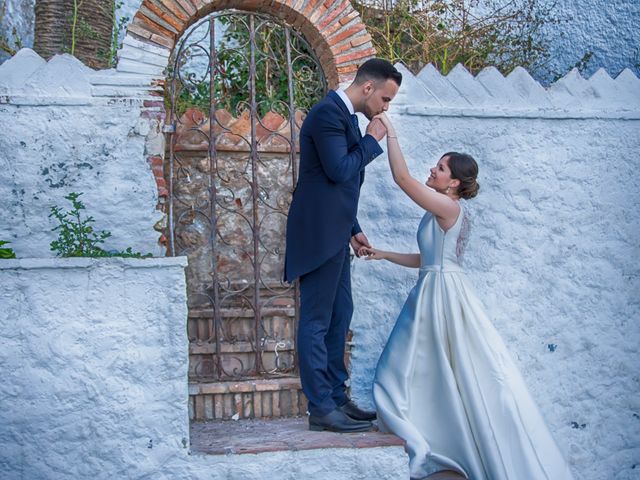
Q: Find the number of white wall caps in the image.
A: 10